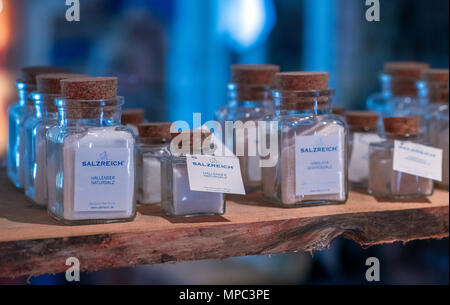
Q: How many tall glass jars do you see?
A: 7